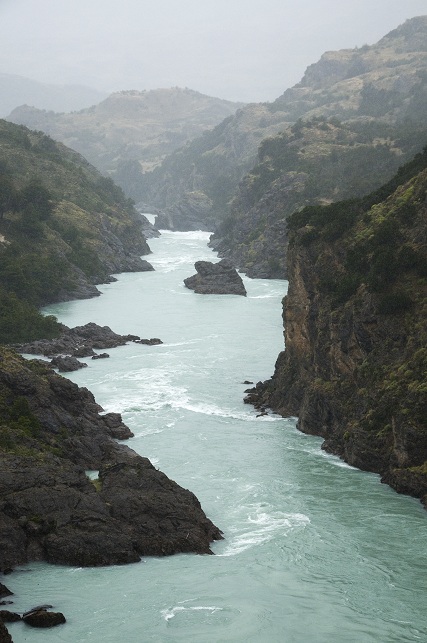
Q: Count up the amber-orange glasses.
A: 0